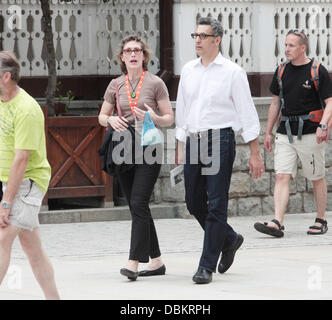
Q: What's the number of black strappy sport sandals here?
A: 2